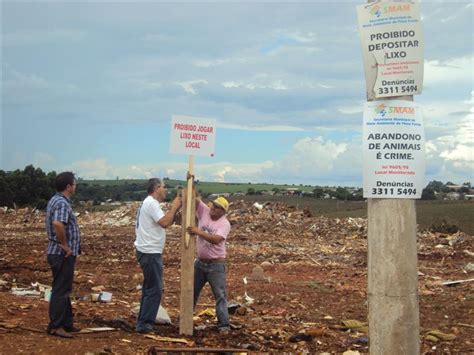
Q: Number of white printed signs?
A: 3